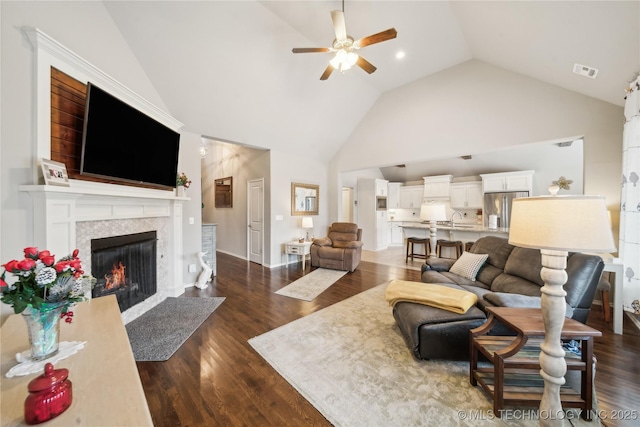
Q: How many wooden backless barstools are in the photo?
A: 3